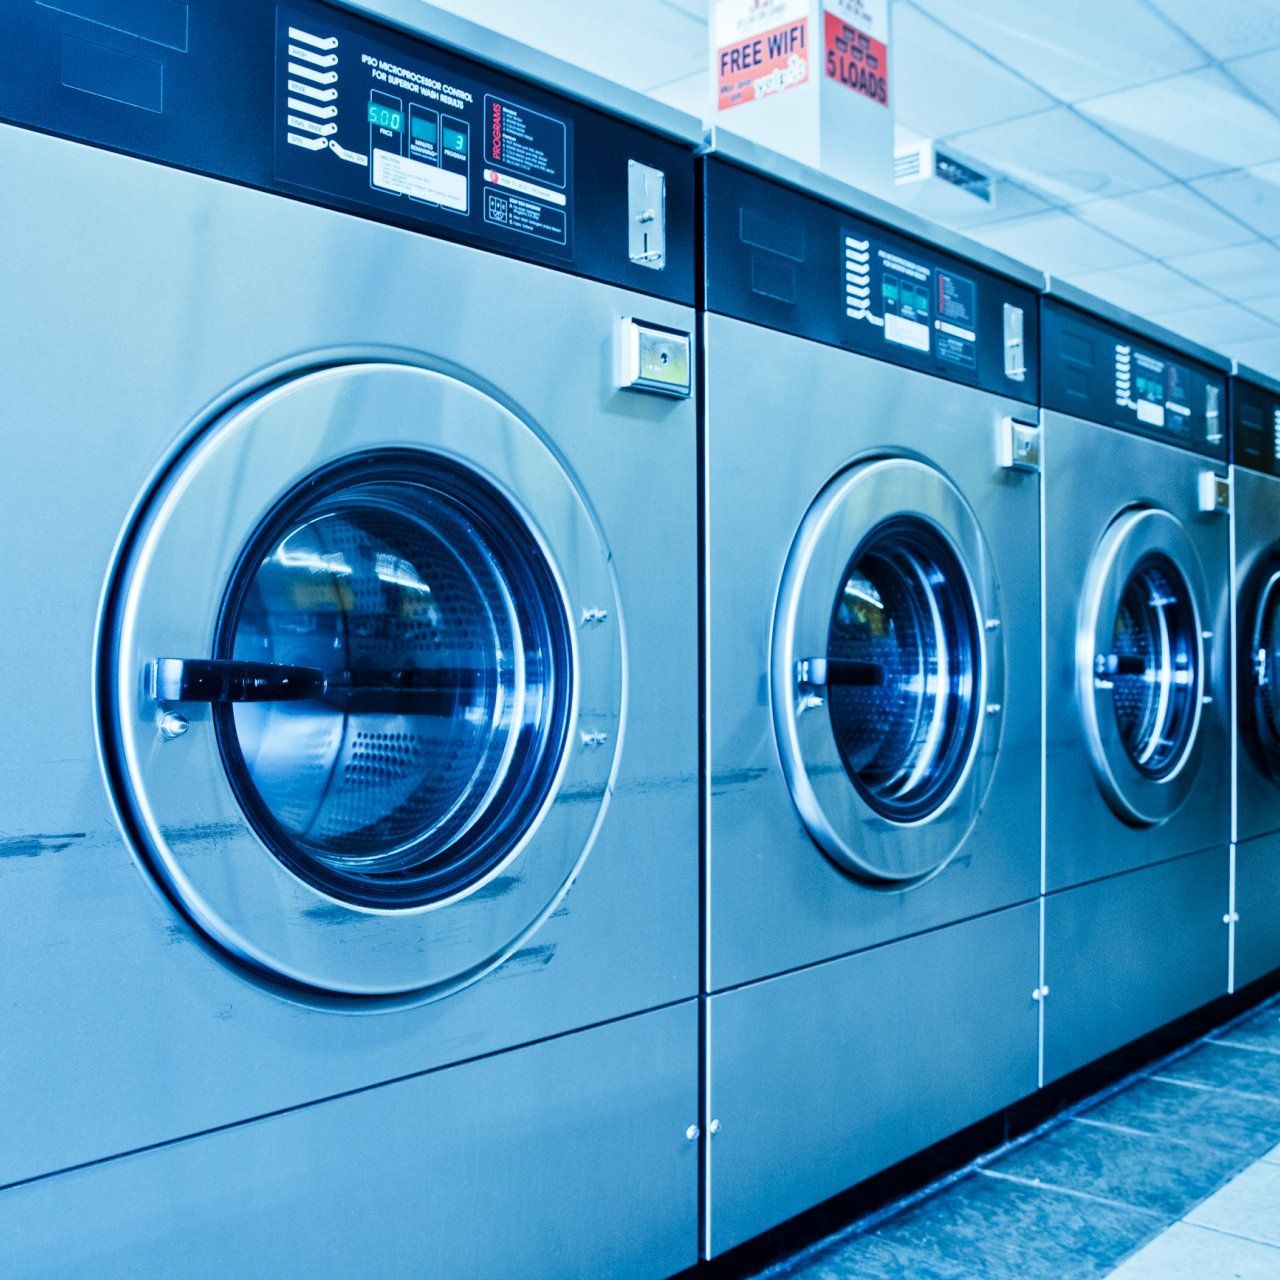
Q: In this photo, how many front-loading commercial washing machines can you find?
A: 4